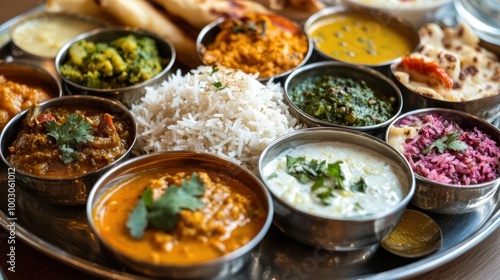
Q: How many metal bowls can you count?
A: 11